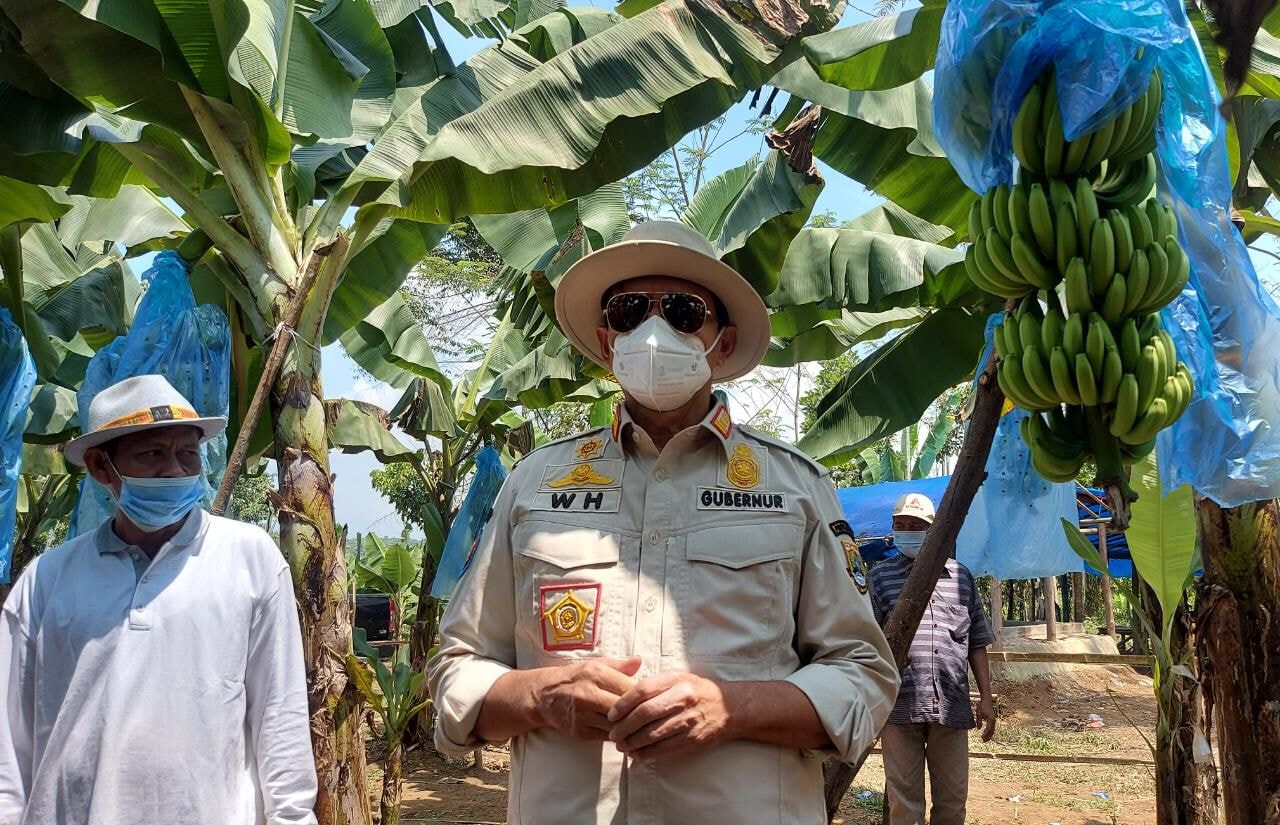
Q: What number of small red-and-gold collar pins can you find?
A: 2